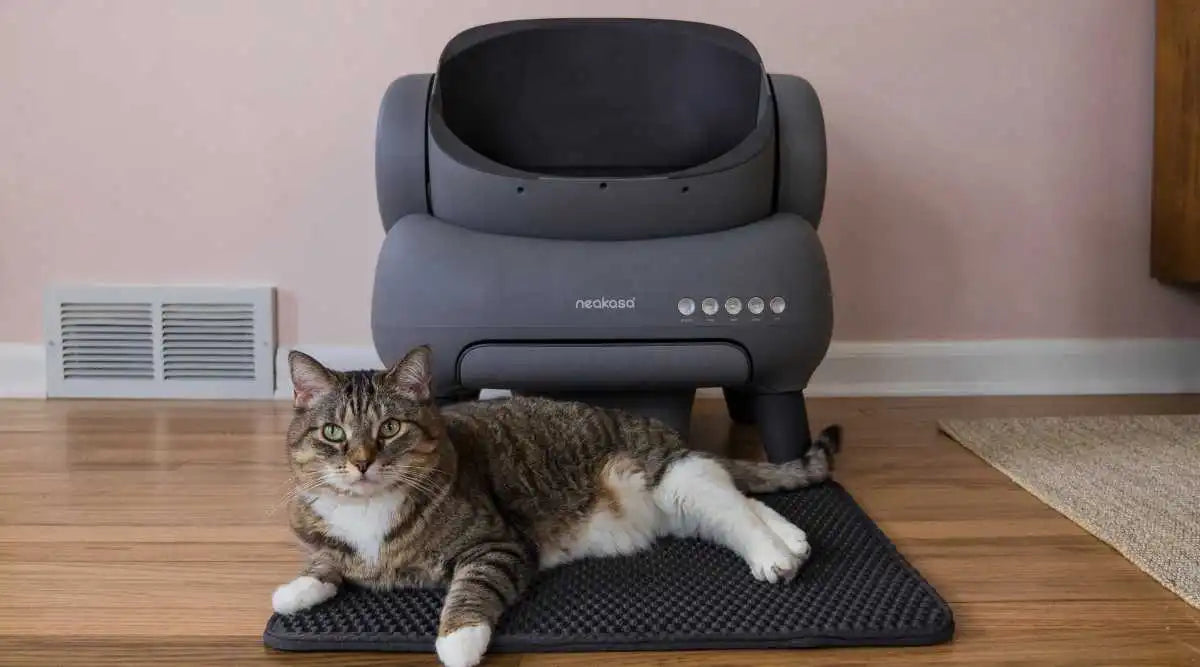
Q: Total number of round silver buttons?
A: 5